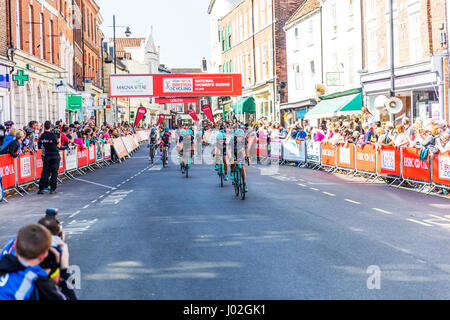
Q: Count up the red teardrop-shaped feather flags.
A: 4